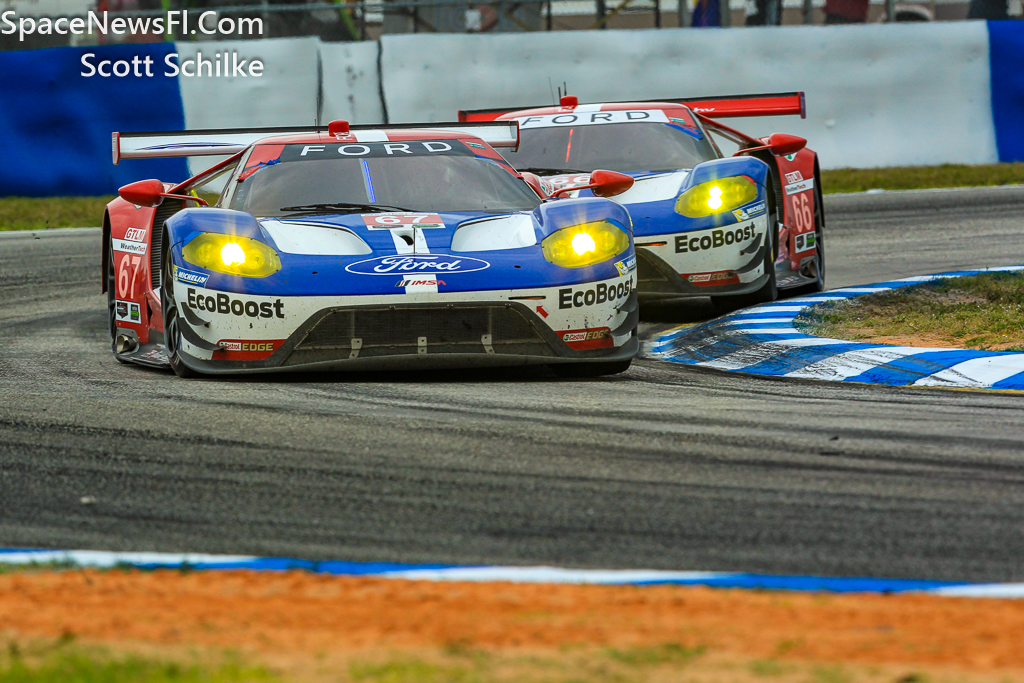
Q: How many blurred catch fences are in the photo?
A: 1